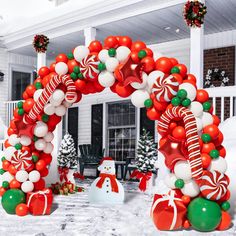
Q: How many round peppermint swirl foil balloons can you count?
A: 4